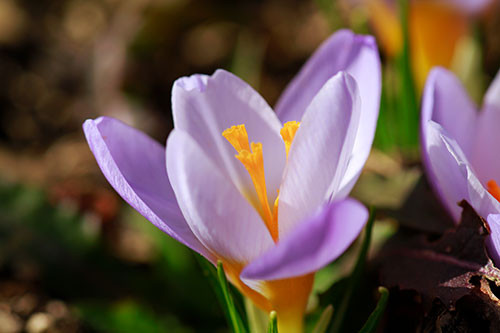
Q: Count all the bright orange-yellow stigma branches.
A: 3